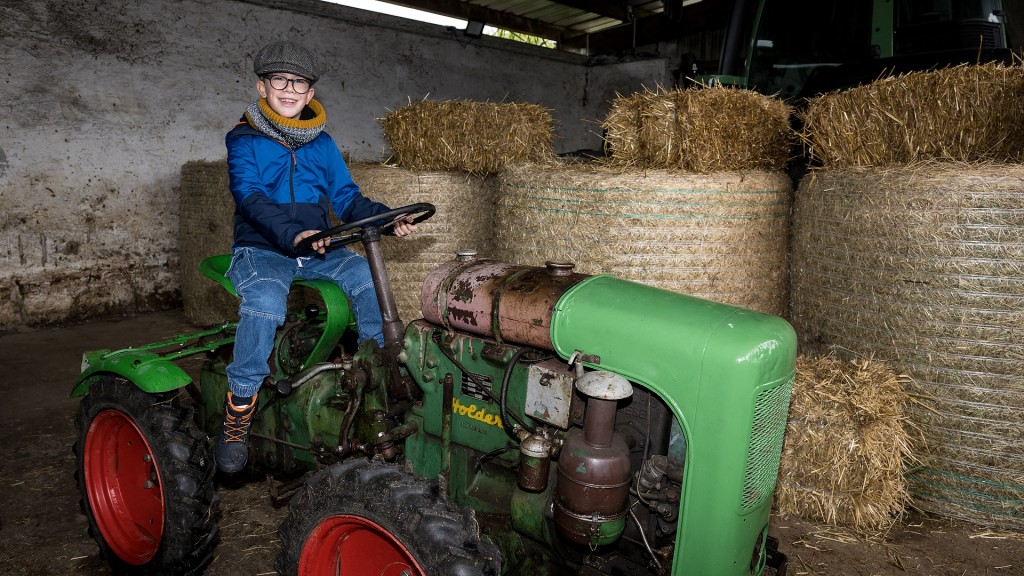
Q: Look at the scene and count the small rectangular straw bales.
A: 4